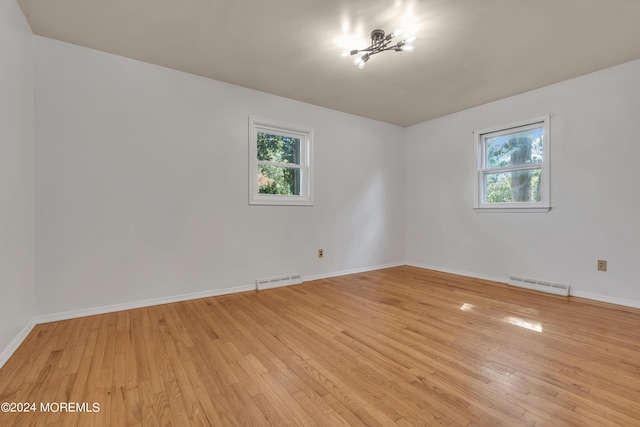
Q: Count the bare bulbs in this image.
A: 6